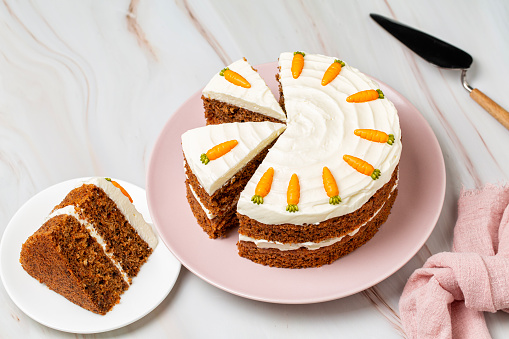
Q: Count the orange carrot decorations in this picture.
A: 11